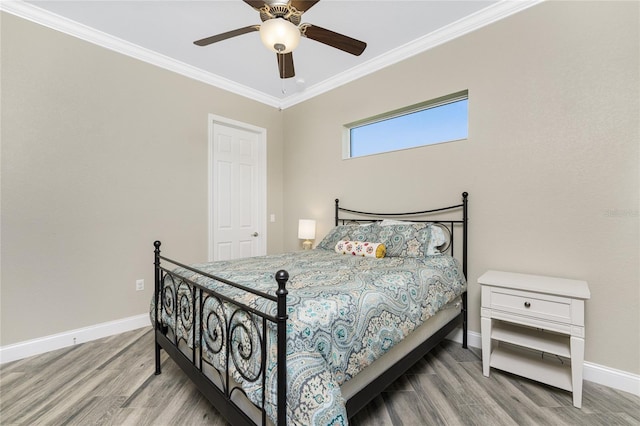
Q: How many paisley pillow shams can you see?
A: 2